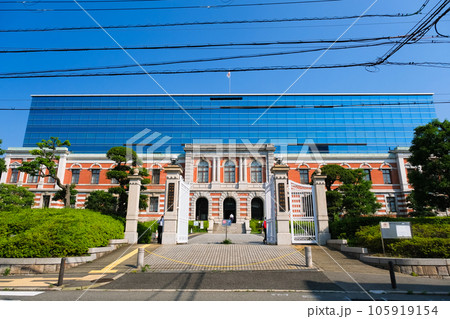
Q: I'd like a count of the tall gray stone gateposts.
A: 4